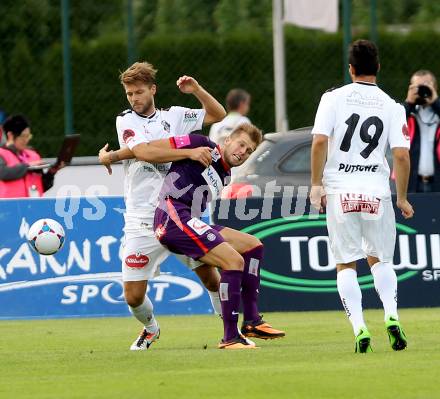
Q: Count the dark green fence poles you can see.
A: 4